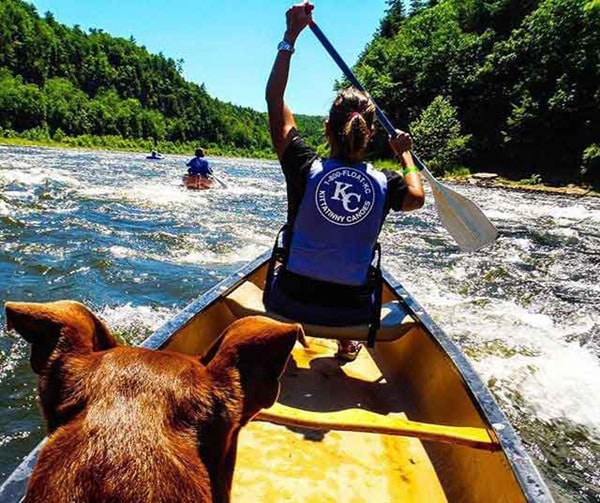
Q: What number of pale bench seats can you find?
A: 1